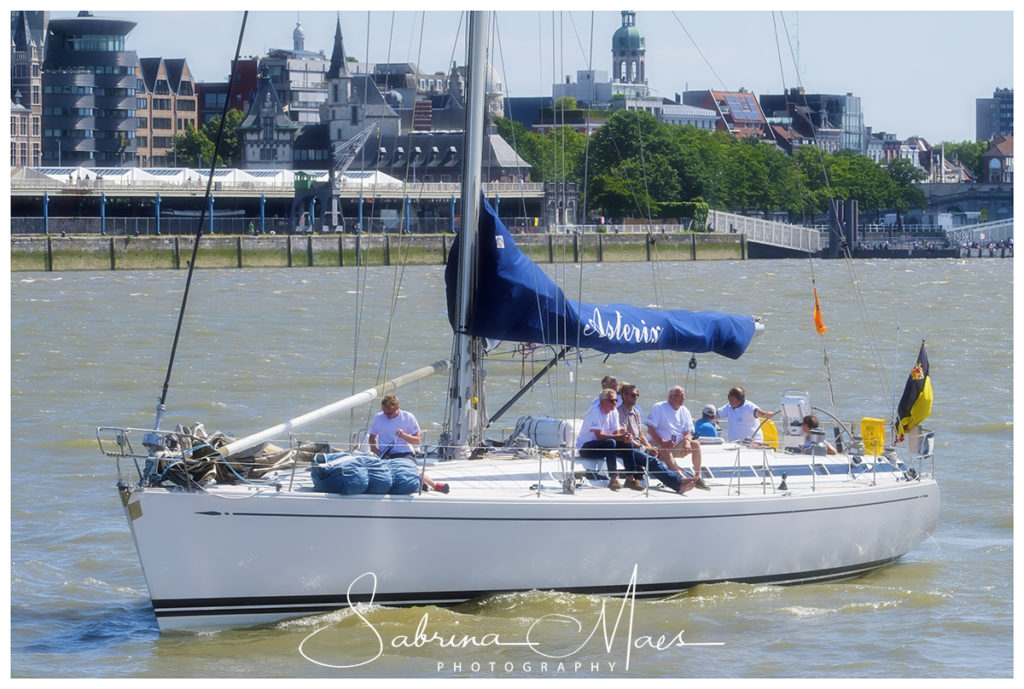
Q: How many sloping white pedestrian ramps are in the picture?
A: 2